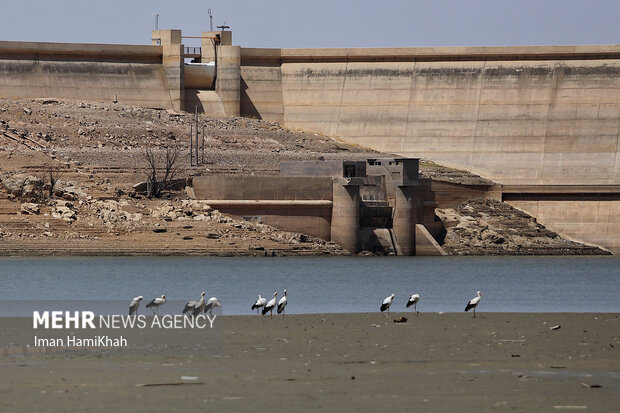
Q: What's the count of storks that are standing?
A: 11